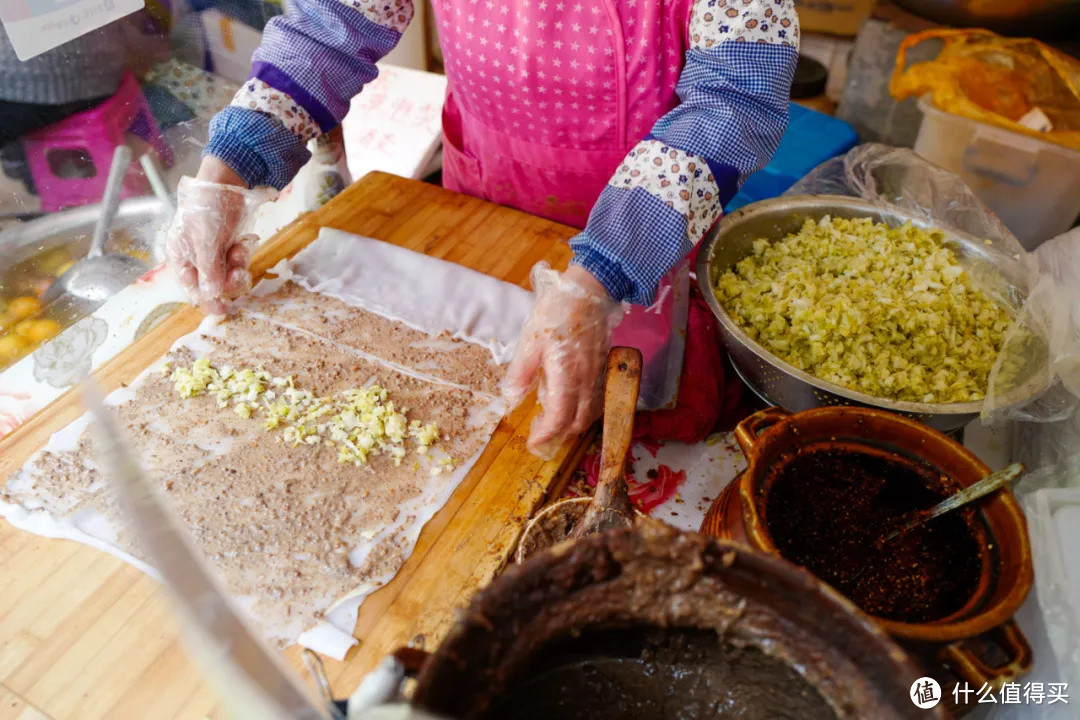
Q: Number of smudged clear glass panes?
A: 1